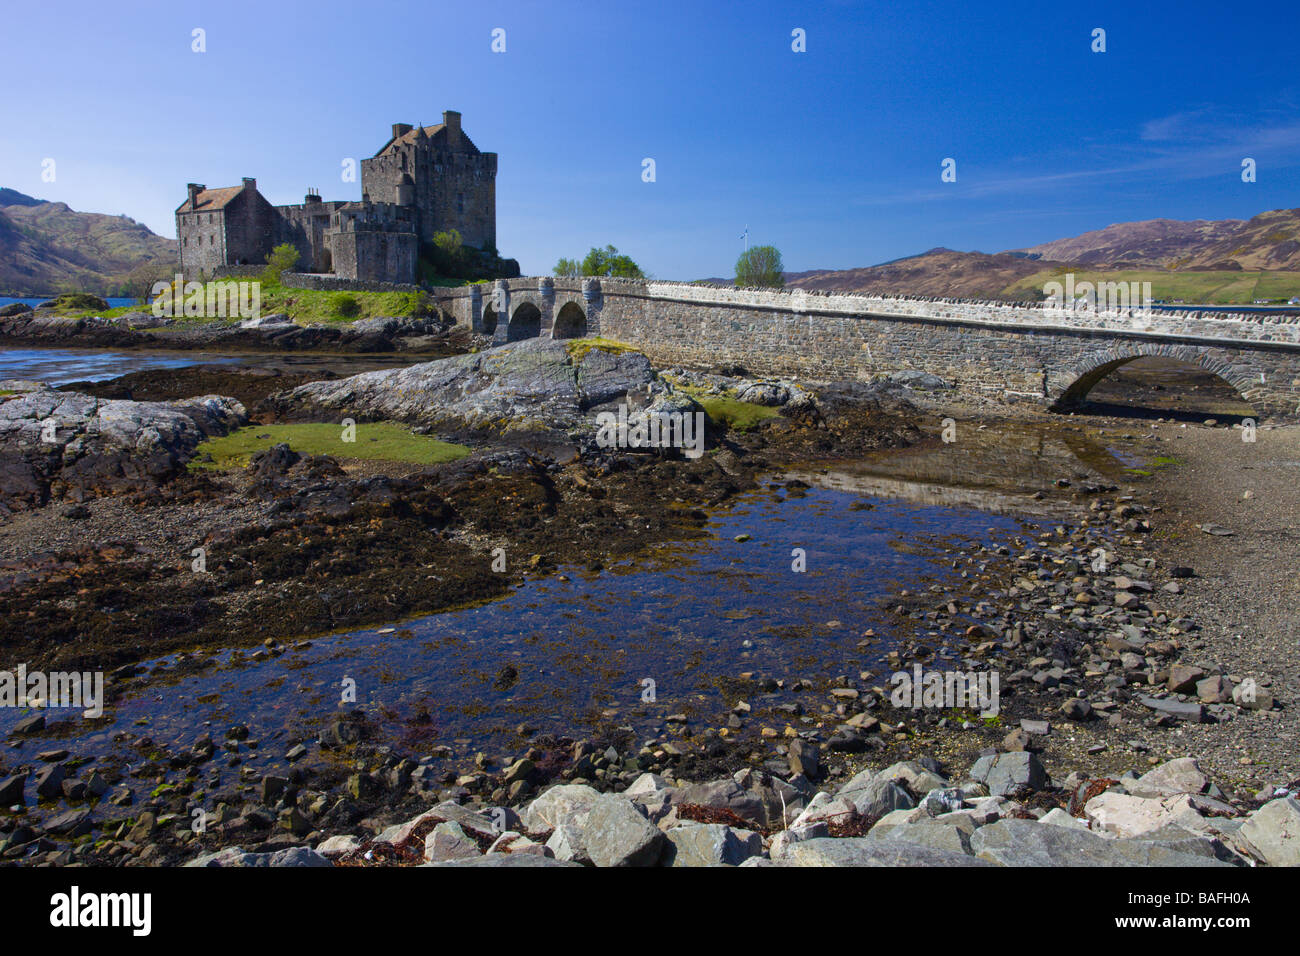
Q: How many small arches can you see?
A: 3